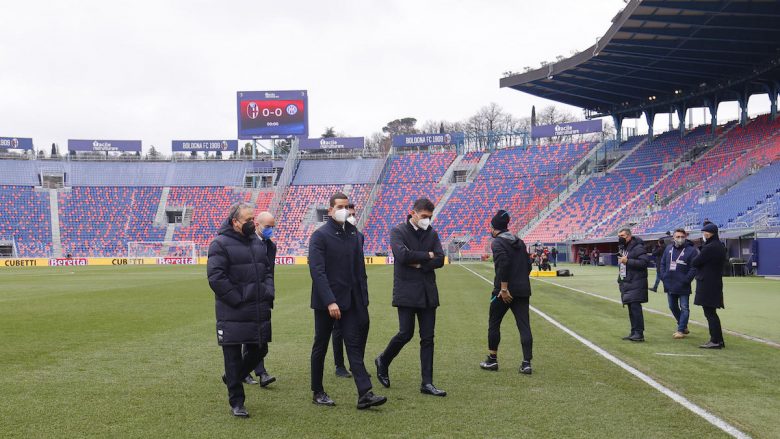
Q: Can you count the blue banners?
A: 6